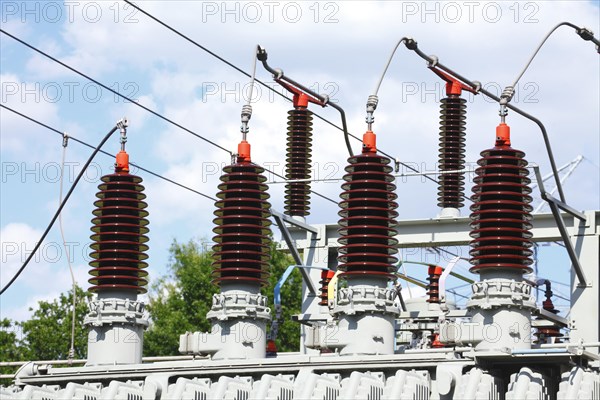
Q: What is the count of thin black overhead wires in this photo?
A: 3